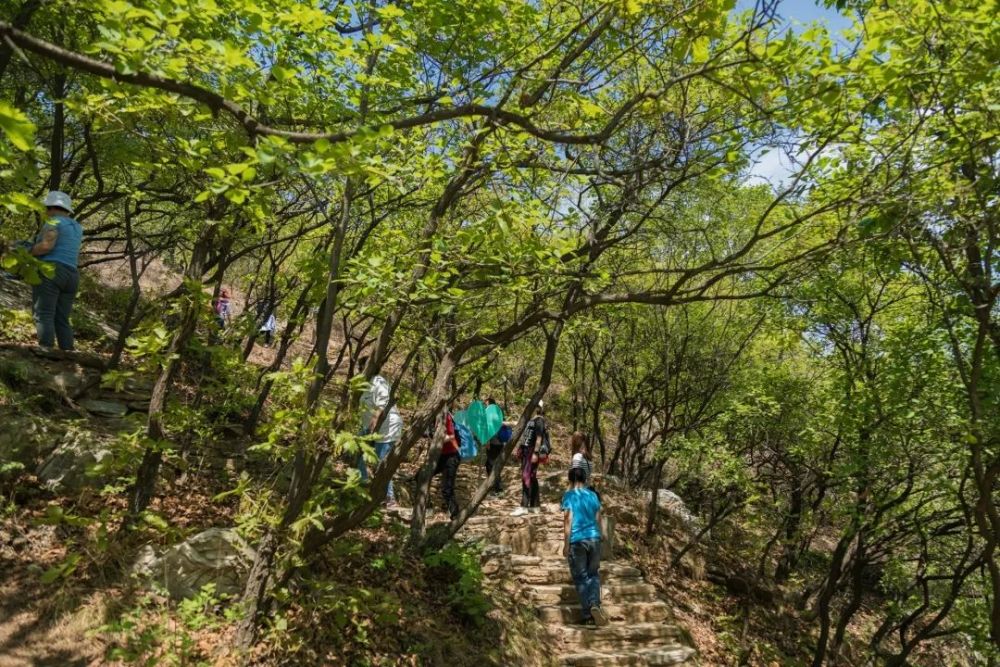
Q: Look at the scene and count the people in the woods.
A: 9